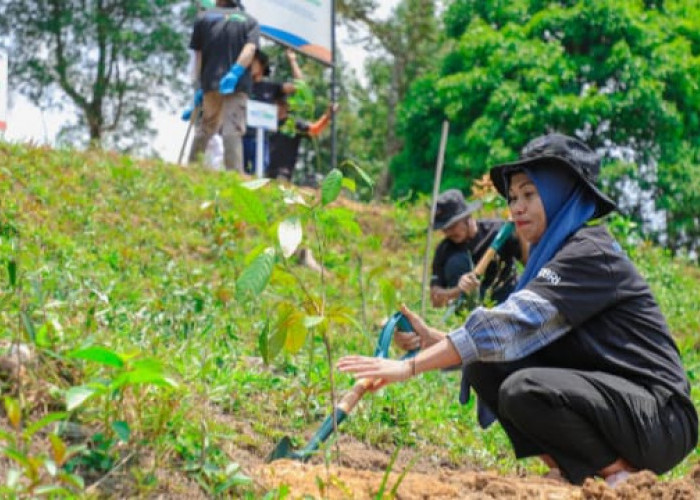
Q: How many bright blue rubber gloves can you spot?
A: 2